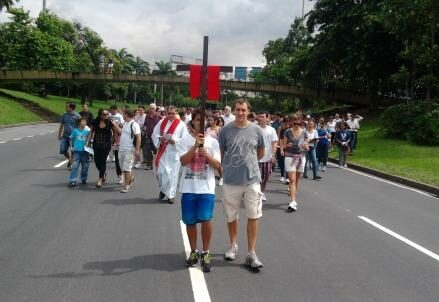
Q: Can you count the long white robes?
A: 1